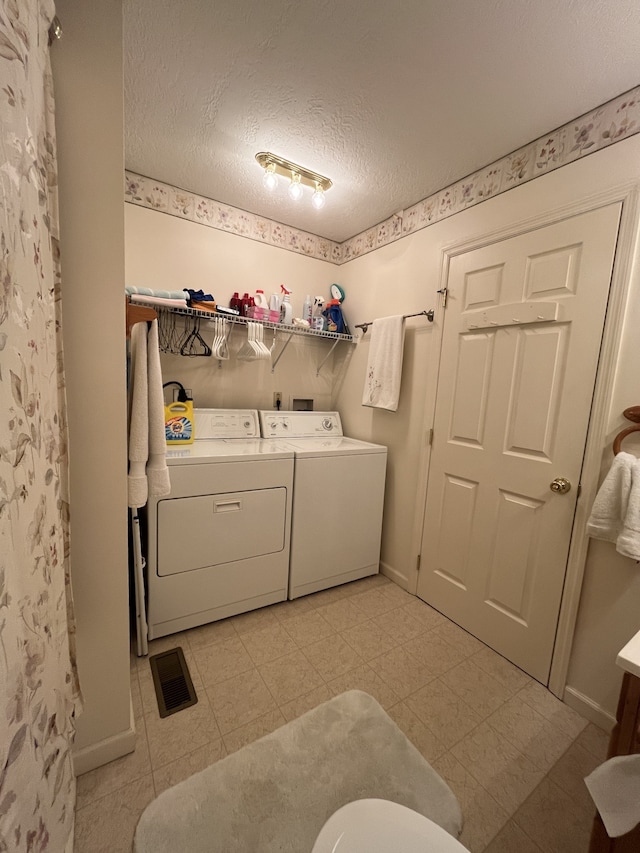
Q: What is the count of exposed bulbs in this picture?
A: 3